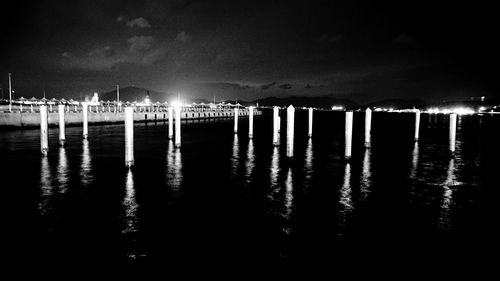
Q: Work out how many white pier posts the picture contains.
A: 15